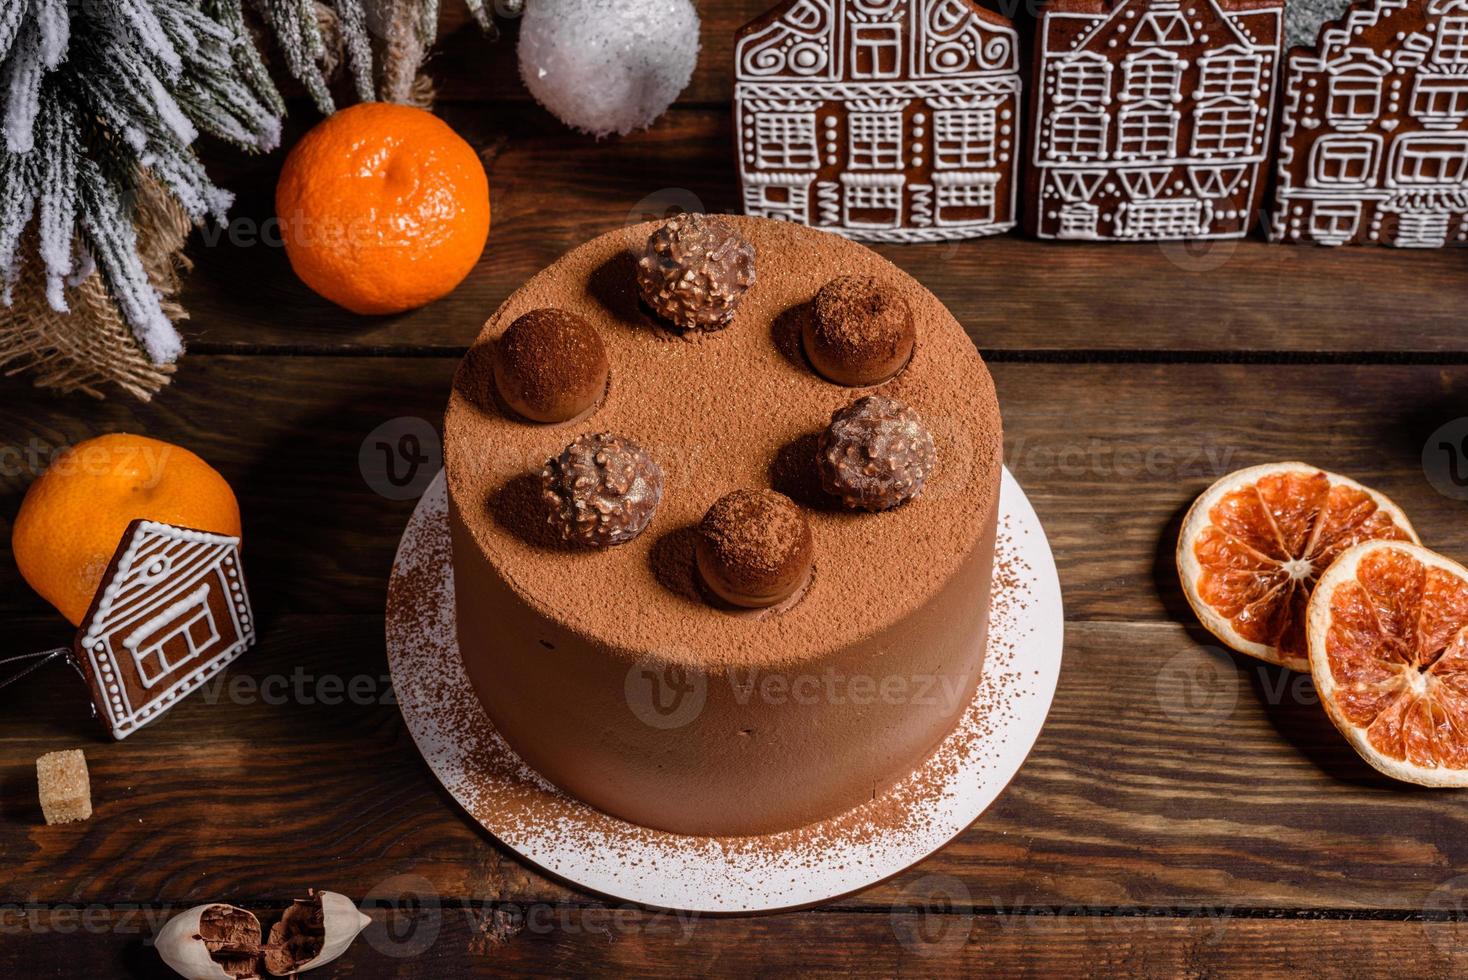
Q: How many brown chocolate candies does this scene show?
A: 6